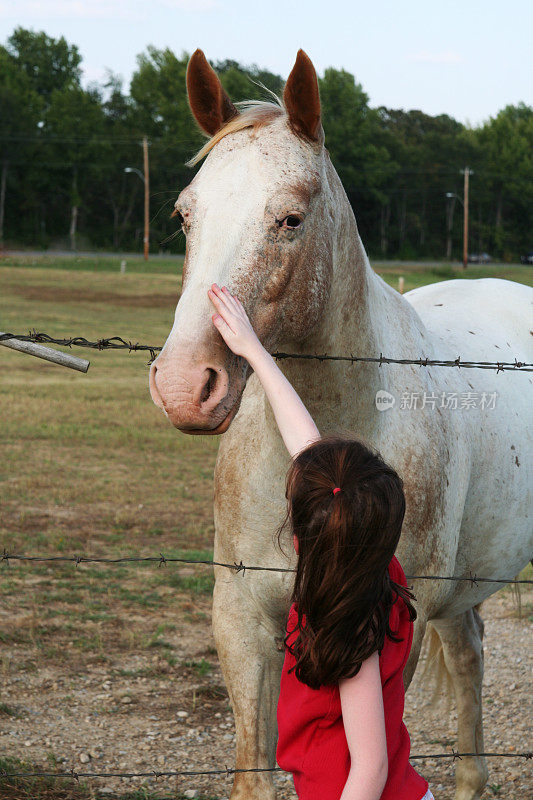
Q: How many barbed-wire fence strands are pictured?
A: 3